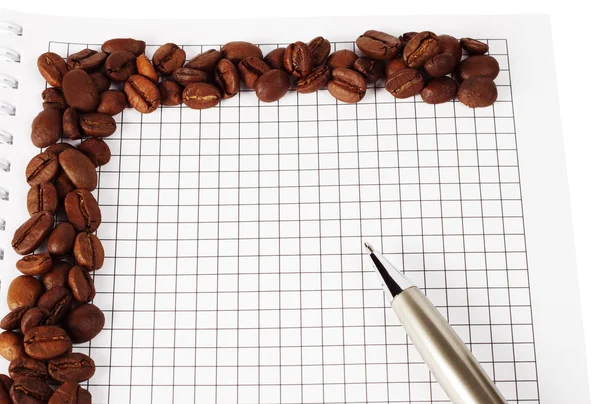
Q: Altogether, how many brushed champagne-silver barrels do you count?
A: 1